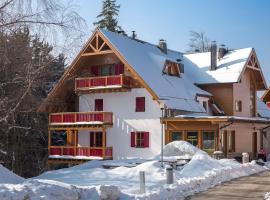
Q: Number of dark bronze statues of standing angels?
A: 0